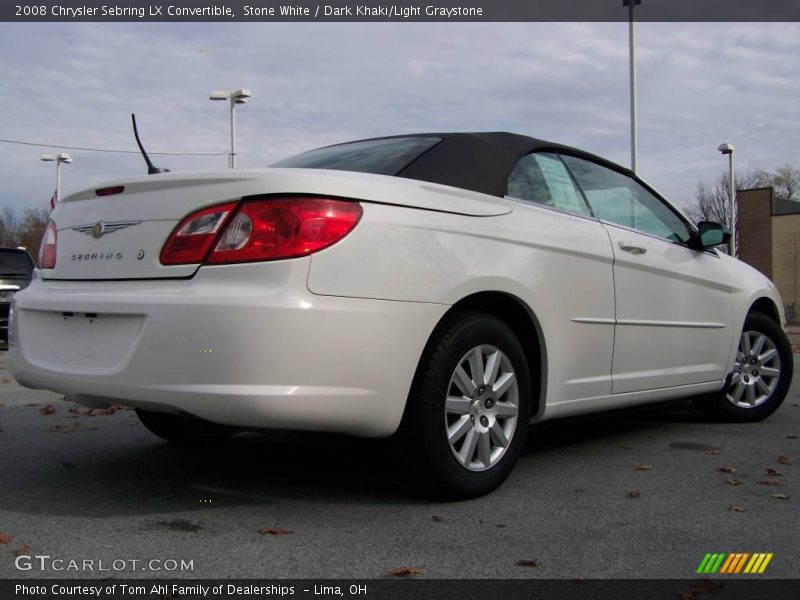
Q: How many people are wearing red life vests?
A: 0